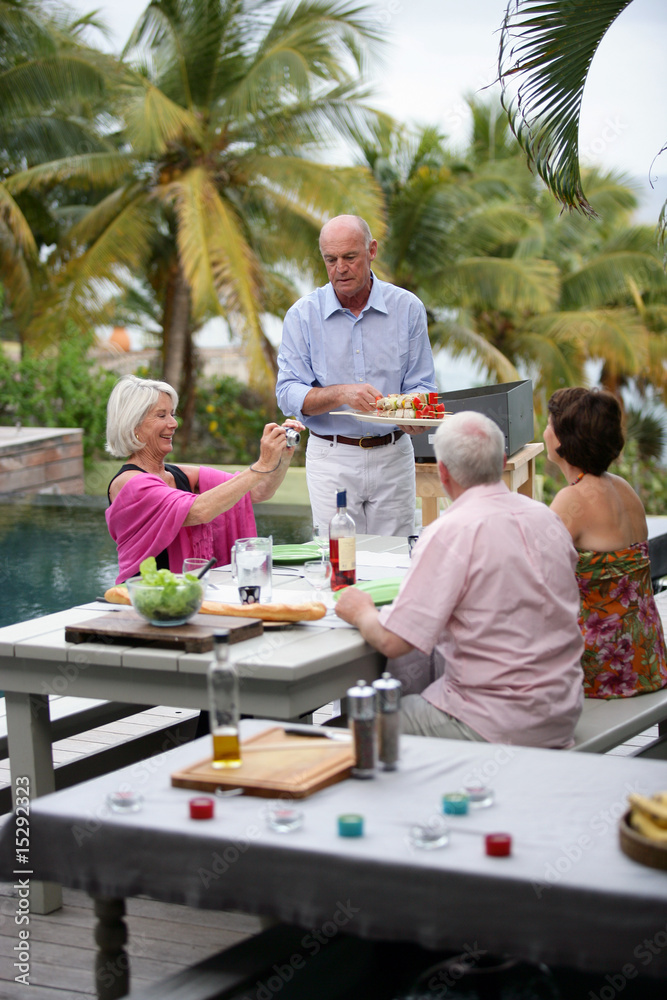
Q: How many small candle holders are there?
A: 8